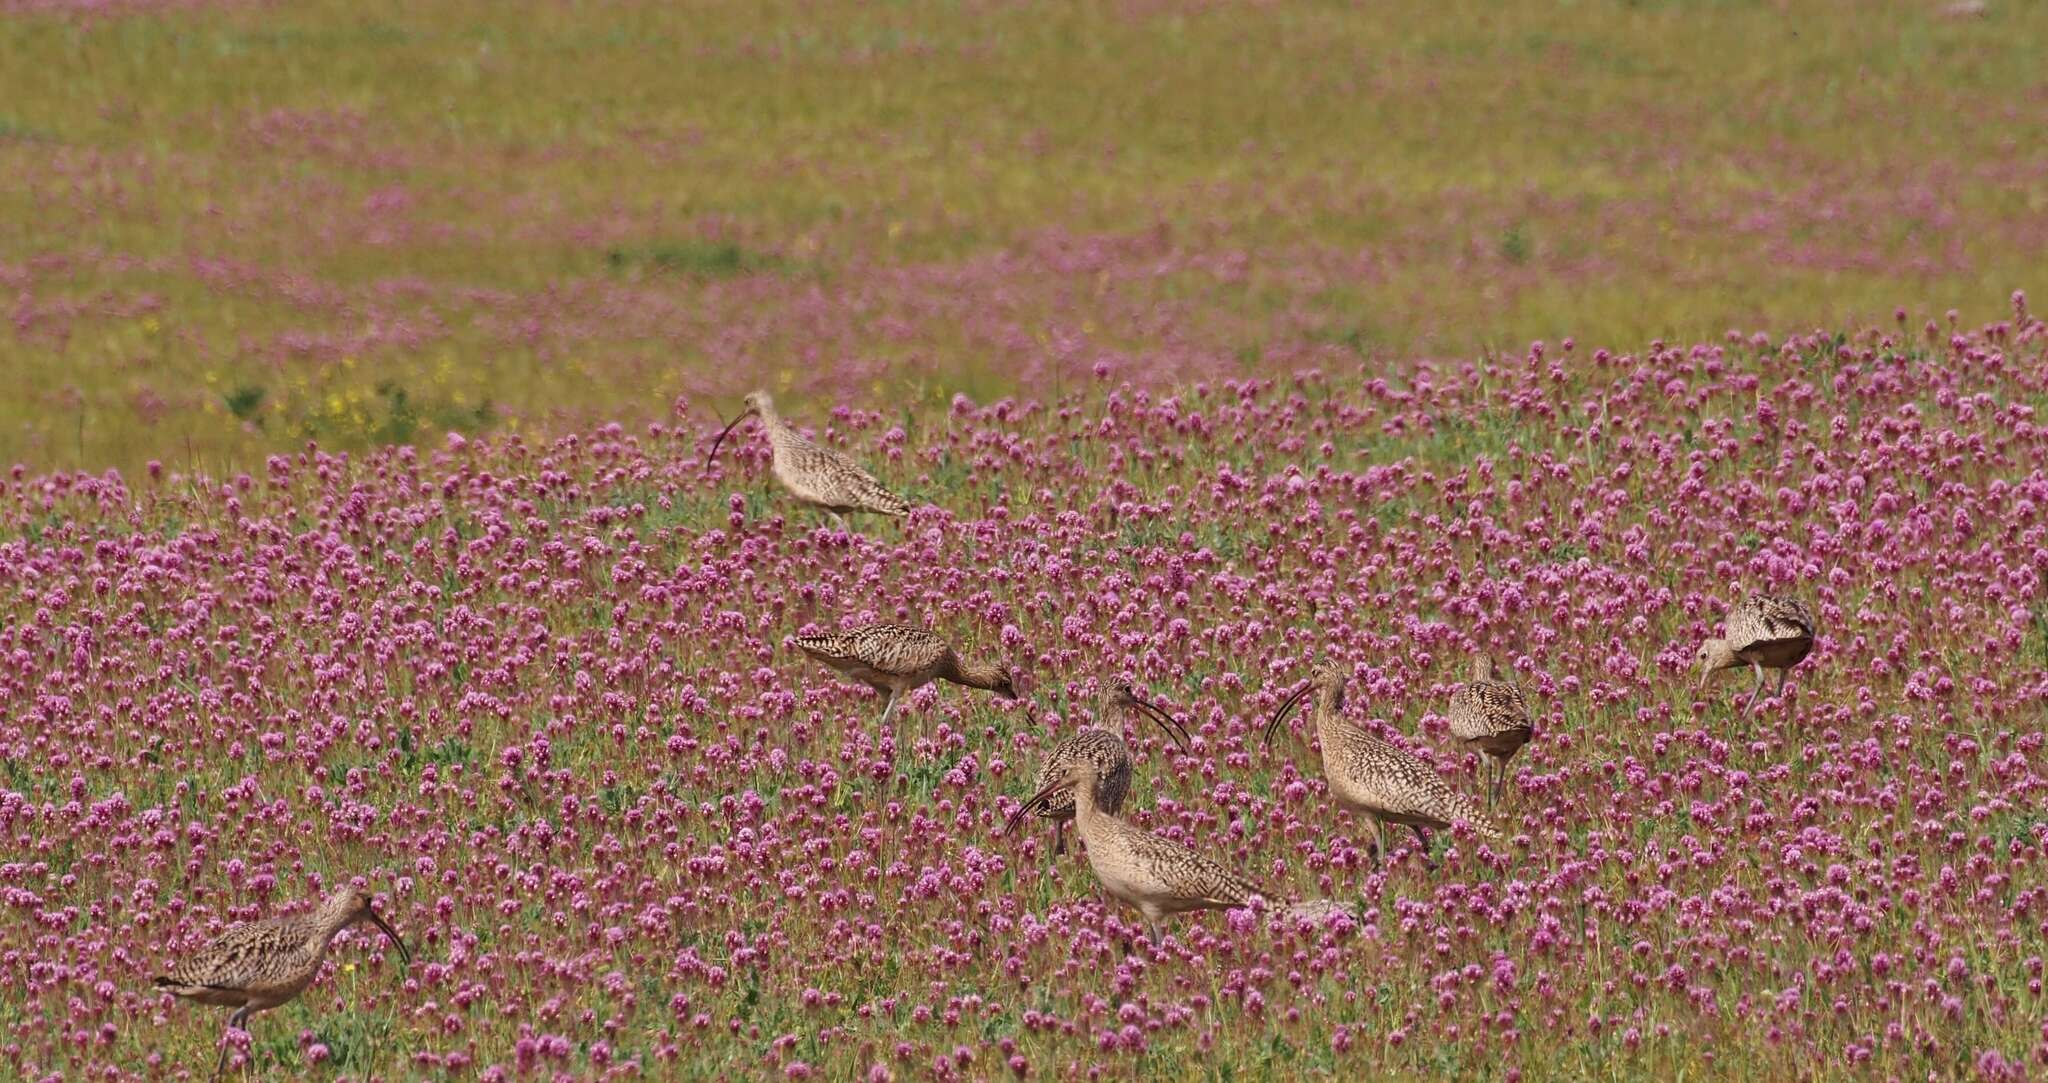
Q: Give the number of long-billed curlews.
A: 8